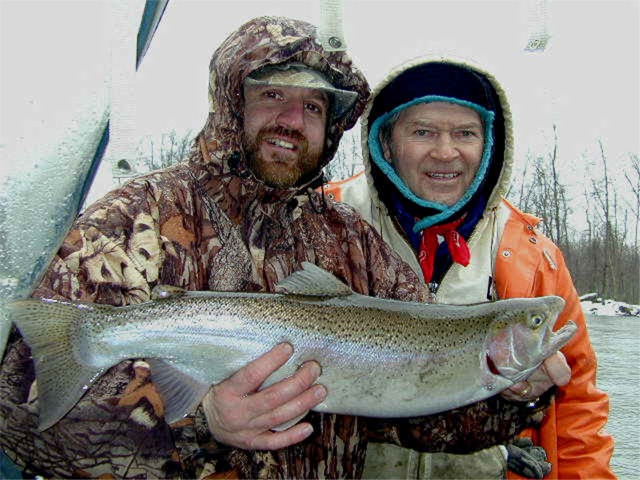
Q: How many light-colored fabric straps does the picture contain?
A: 3